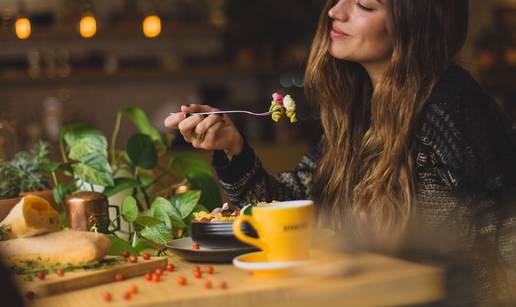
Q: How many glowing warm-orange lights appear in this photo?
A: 3